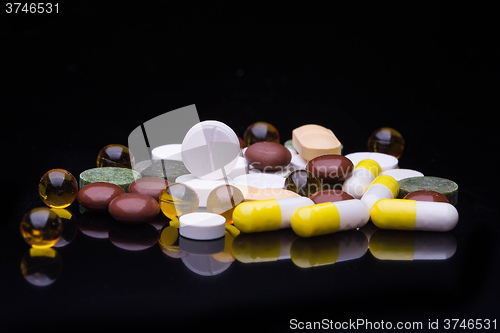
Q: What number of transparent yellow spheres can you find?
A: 8